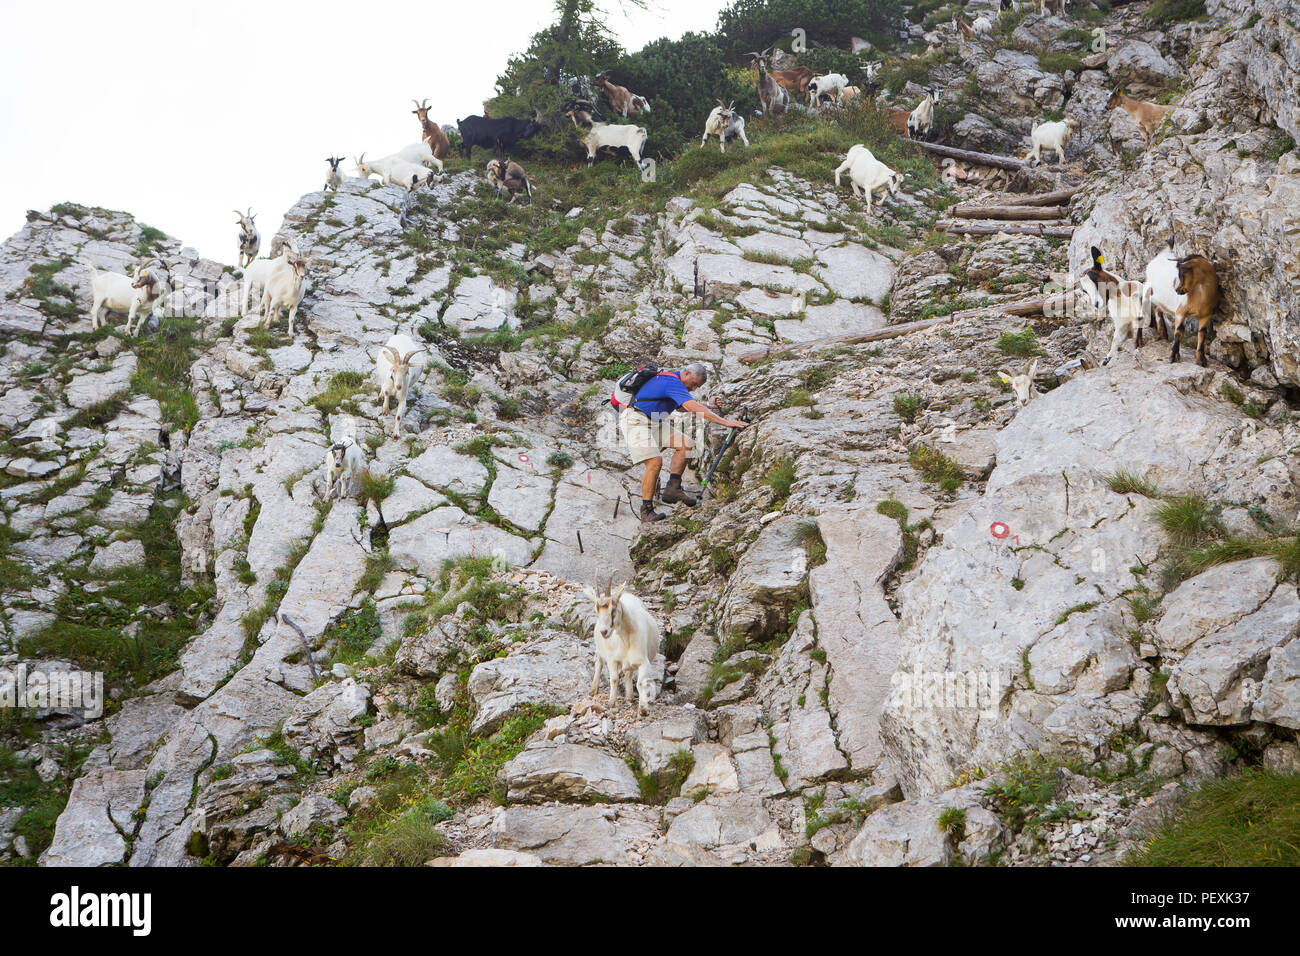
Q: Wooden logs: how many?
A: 5